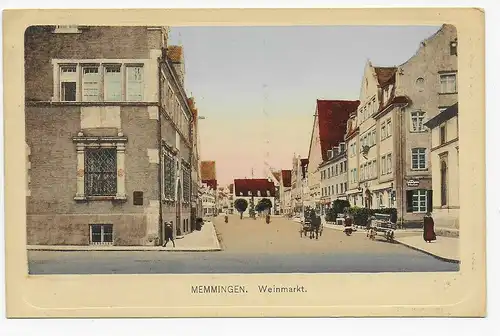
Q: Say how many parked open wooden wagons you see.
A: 1